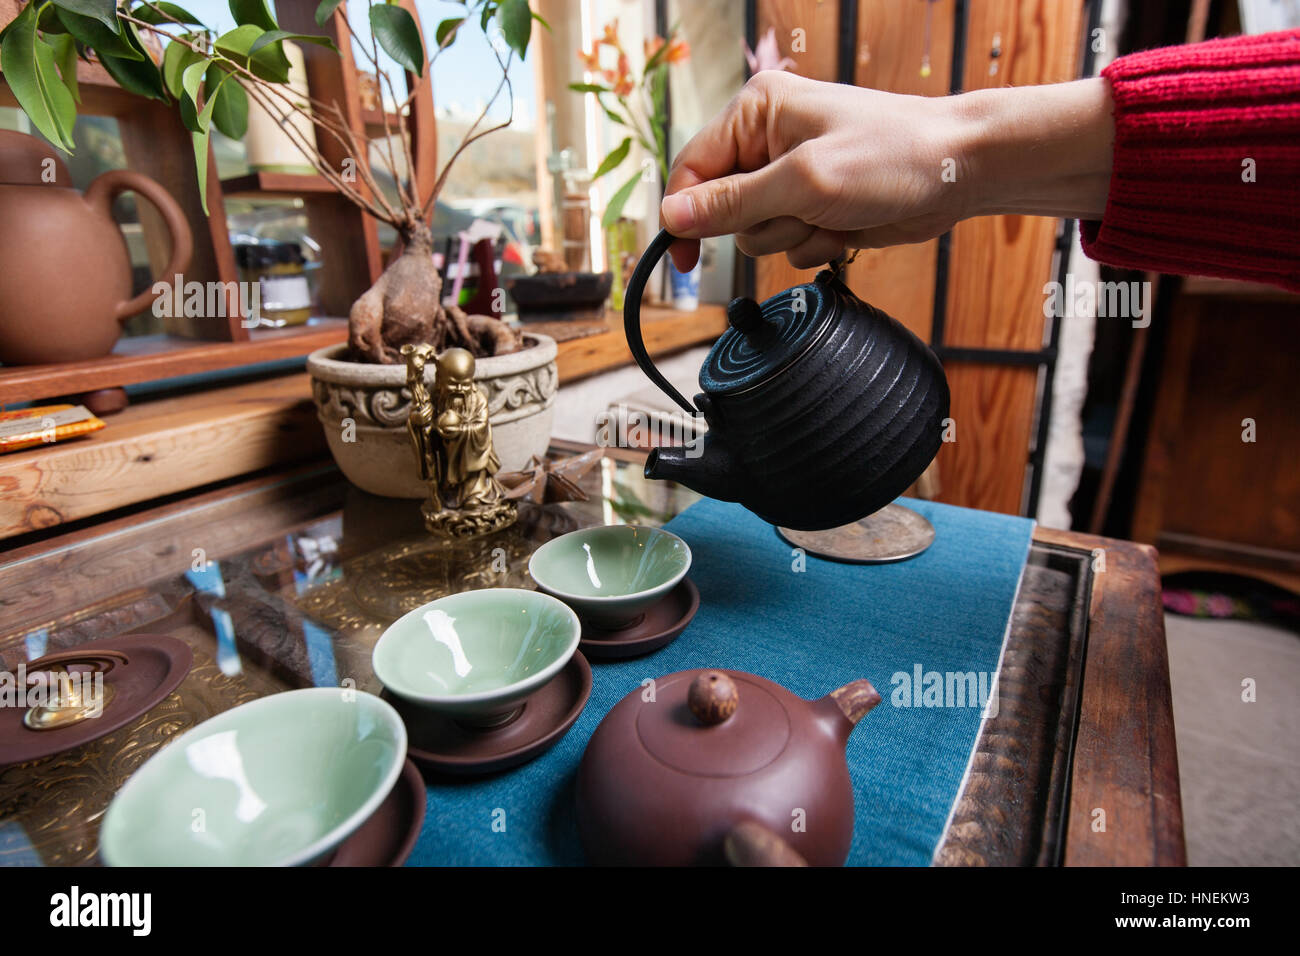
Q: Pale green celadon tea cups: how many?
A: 3